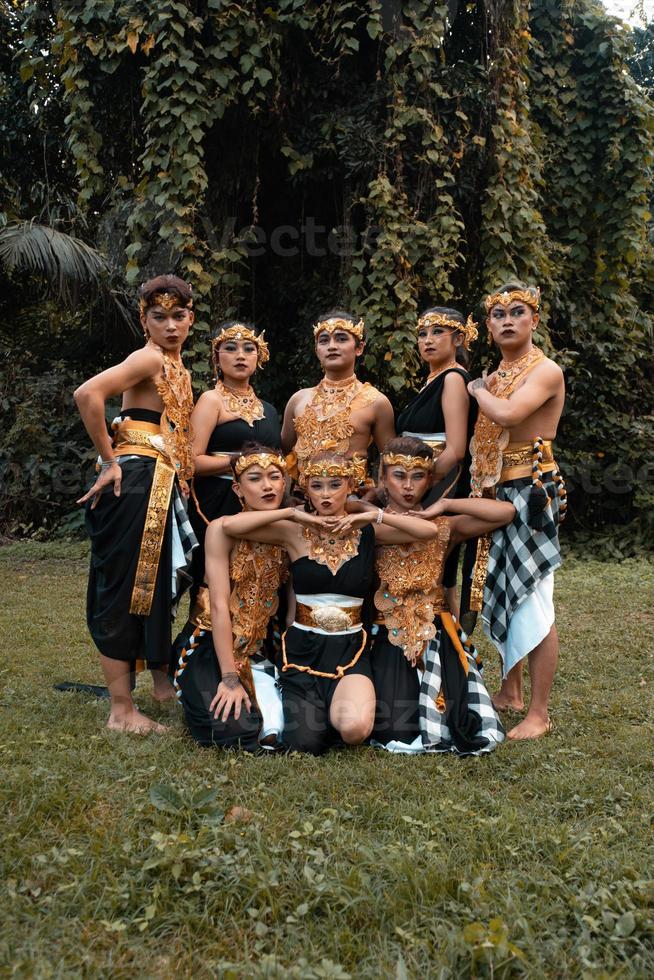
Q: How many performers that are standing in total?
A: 5